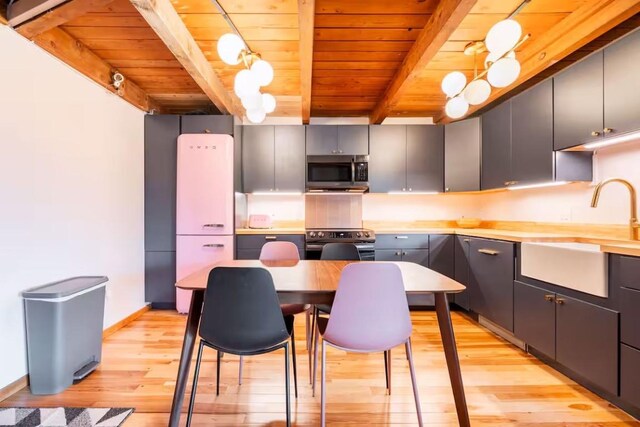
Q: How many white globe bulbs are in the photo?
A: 12